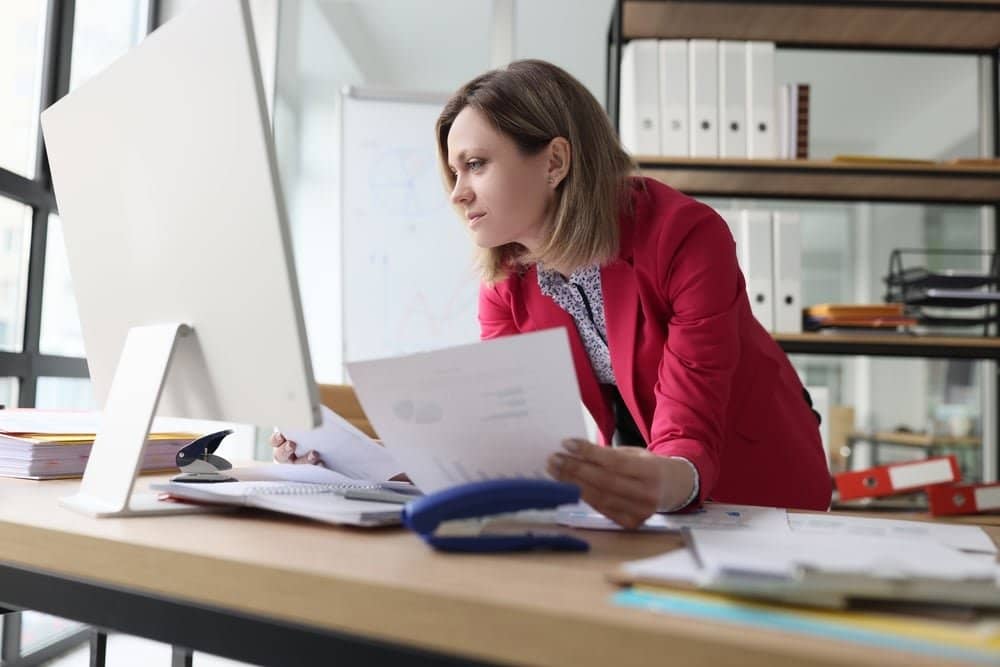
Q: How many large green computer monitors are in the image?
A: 0